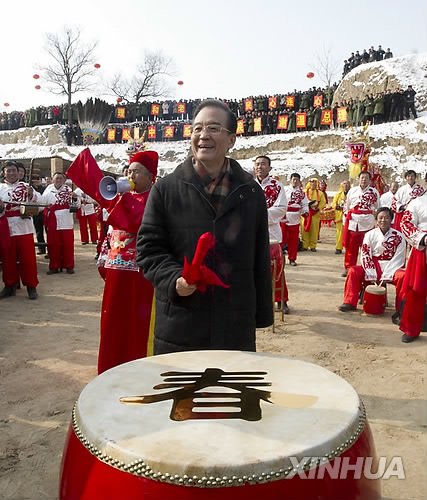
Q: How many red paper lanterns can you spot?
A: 7